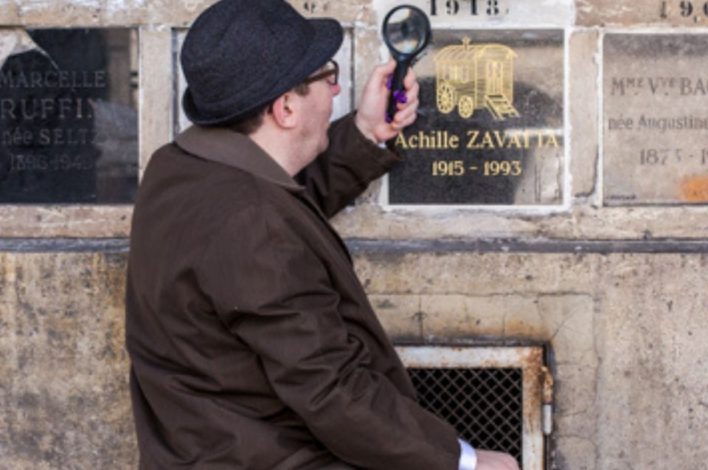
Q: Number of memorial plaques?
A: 4